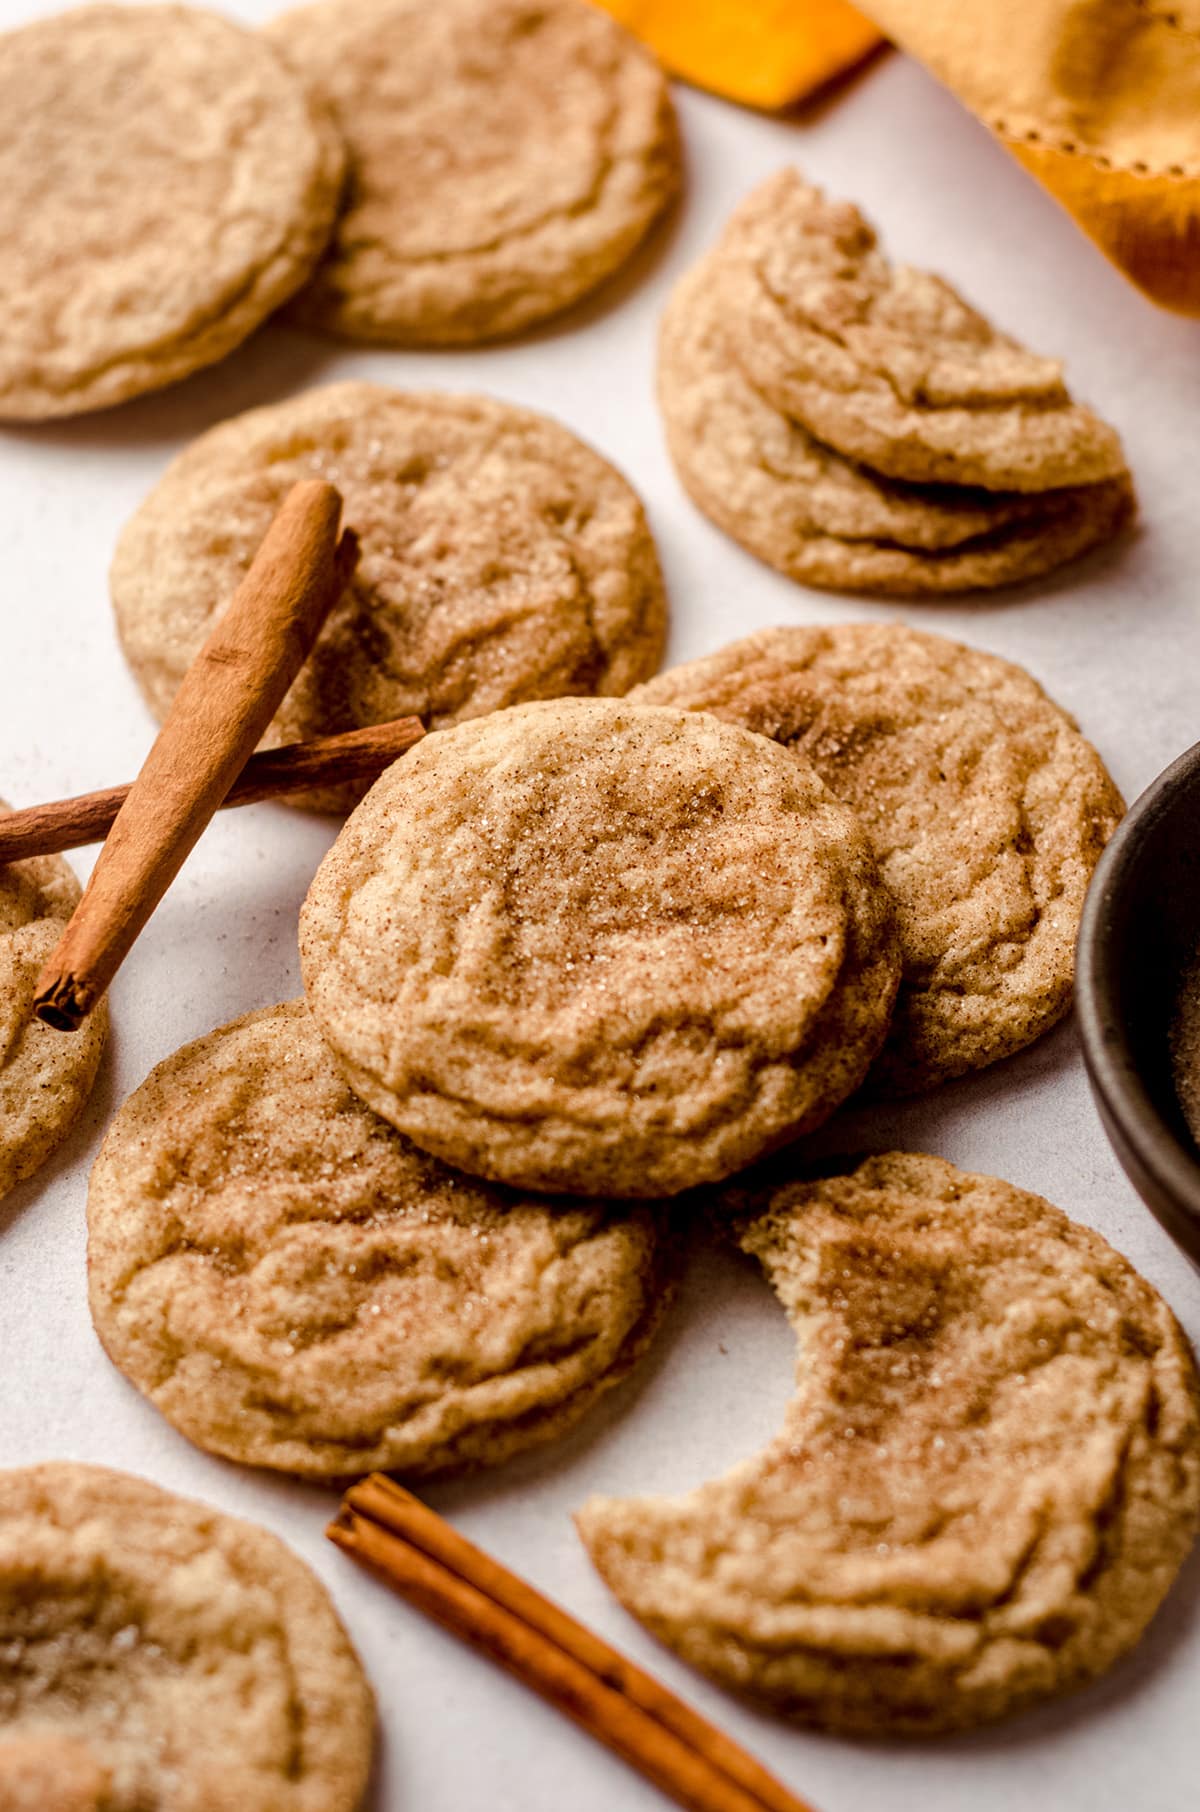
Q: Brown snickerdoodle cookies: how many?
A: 10